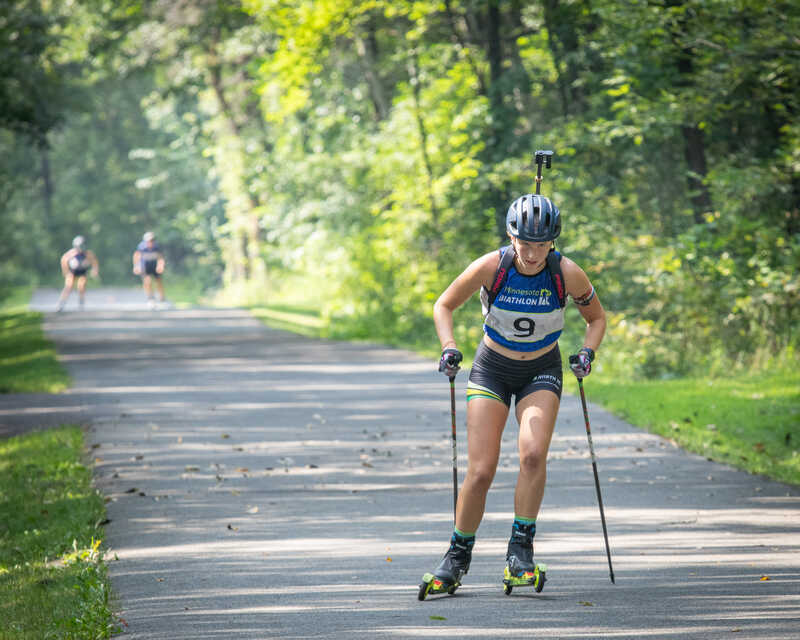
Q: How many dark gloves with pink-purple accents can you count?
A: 2